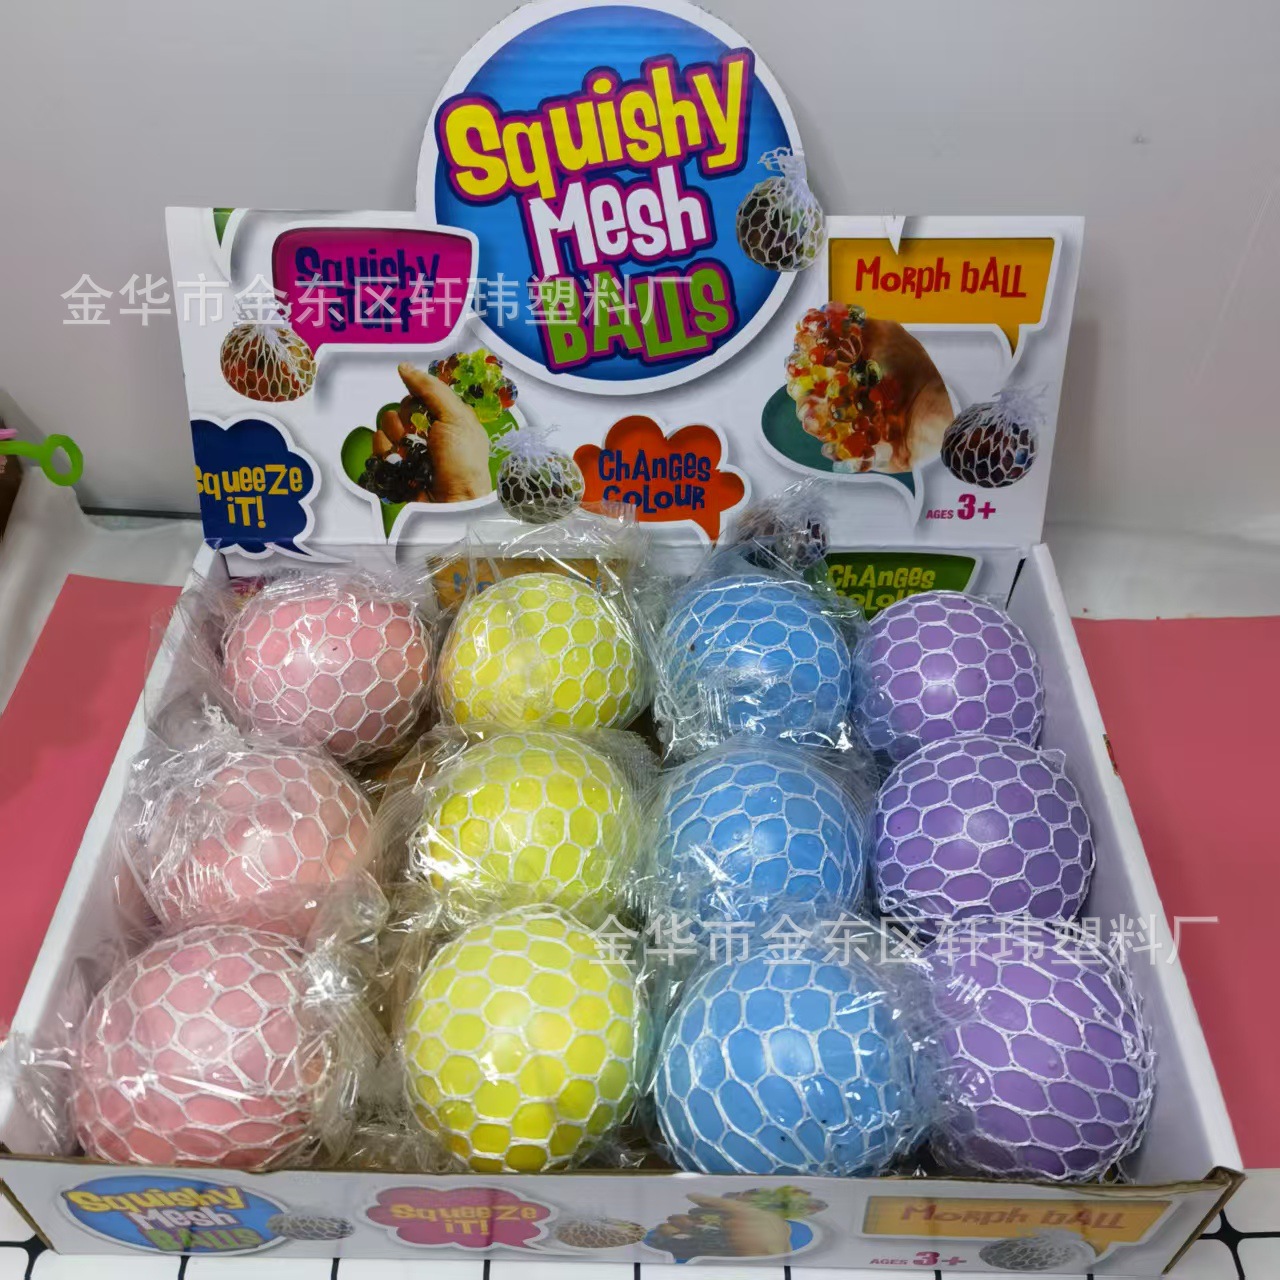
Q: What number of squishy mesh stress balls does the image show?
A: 12